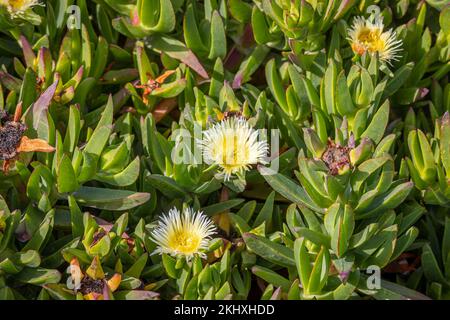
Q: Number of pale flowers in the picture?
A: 4